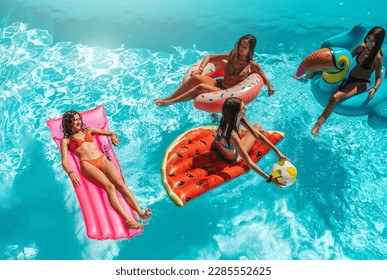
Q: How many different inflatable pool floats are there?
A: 4